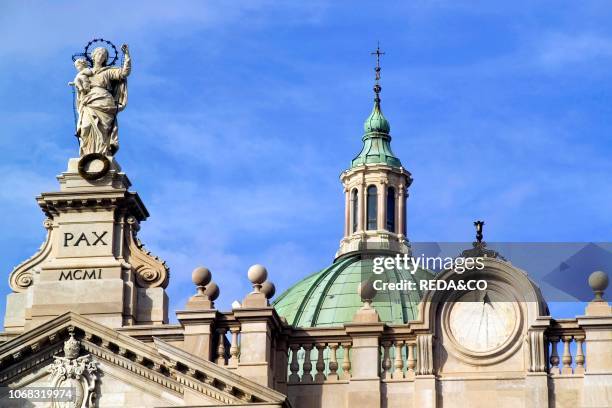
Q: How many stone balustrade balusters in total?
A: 13